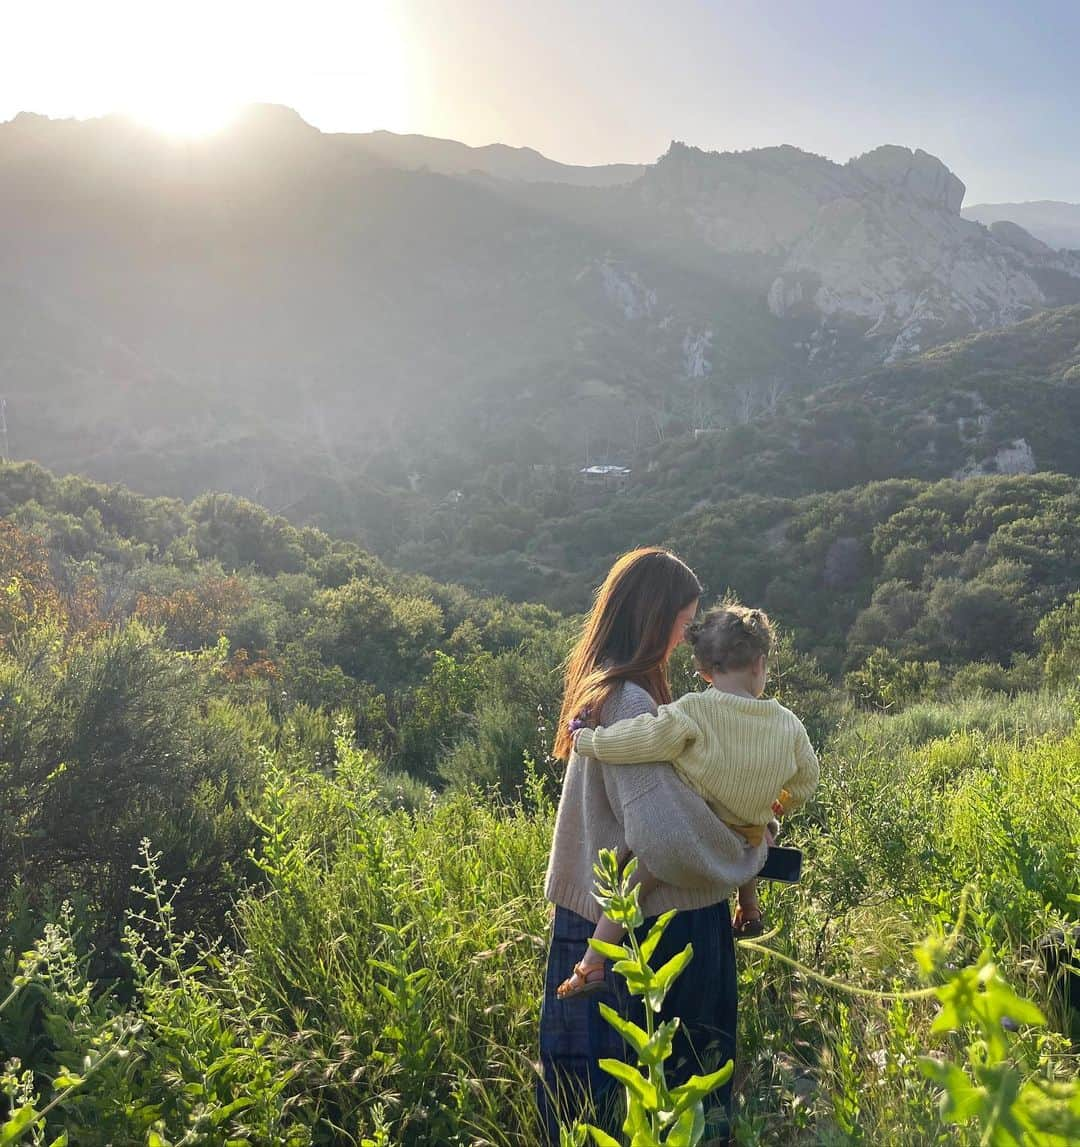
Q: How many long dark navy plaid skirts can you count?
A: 1